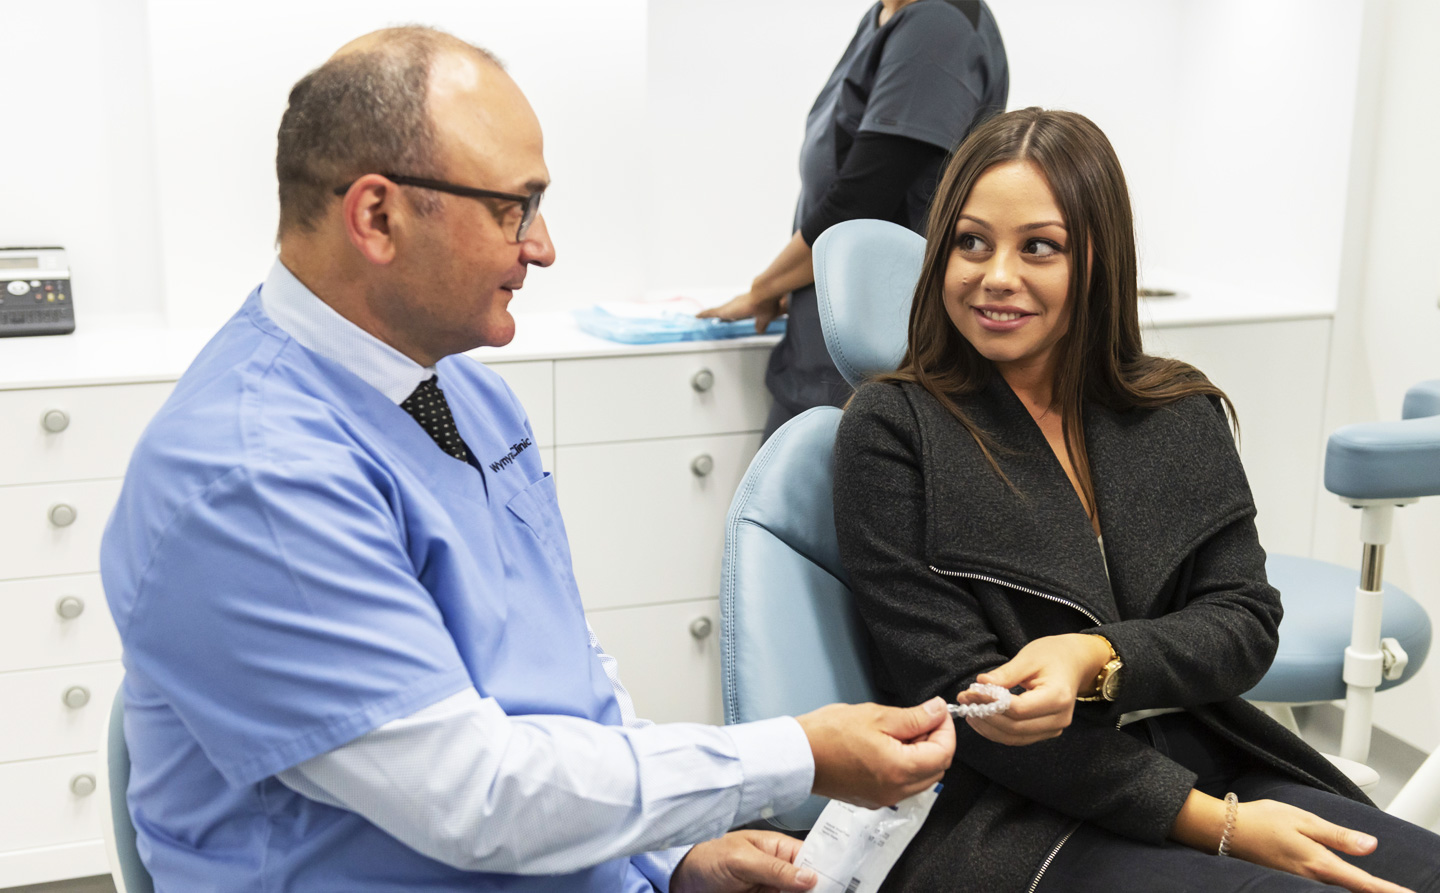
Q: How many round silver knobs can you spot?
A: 8